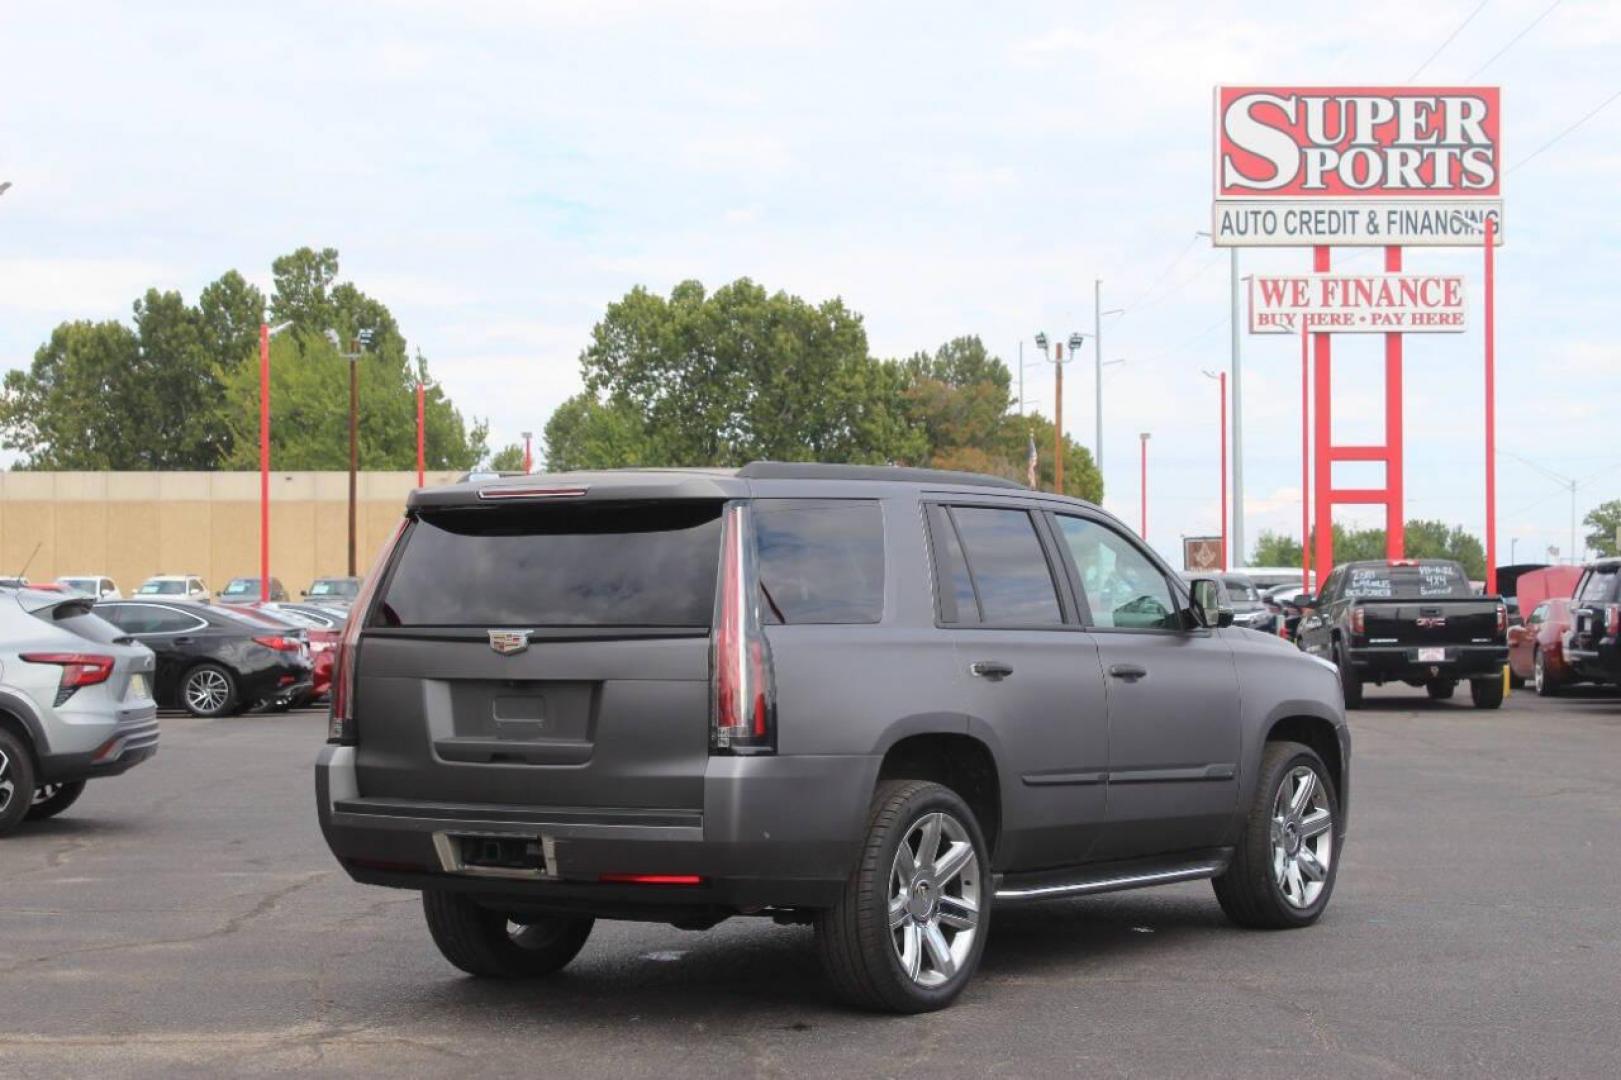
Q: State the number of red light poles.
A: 7